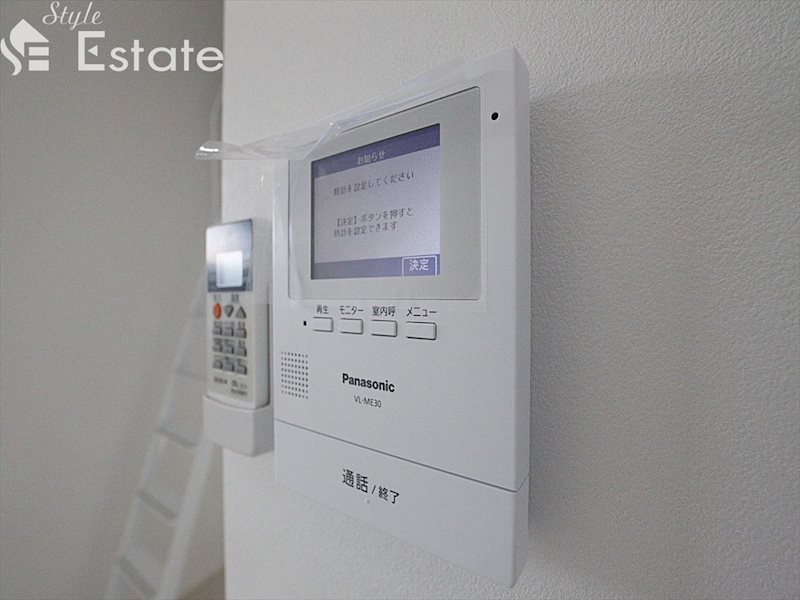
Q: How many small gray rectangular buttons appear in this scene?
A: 9